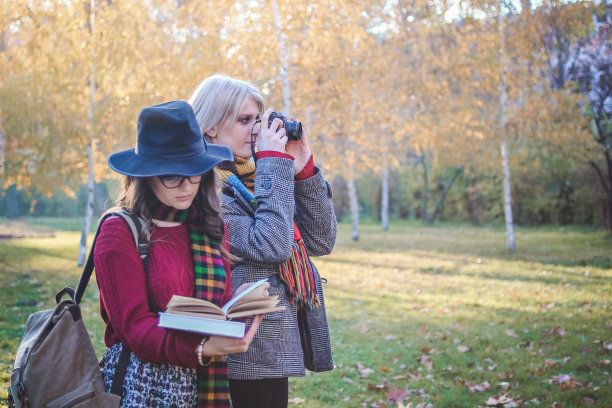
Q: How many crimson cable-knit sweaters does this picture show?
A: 1